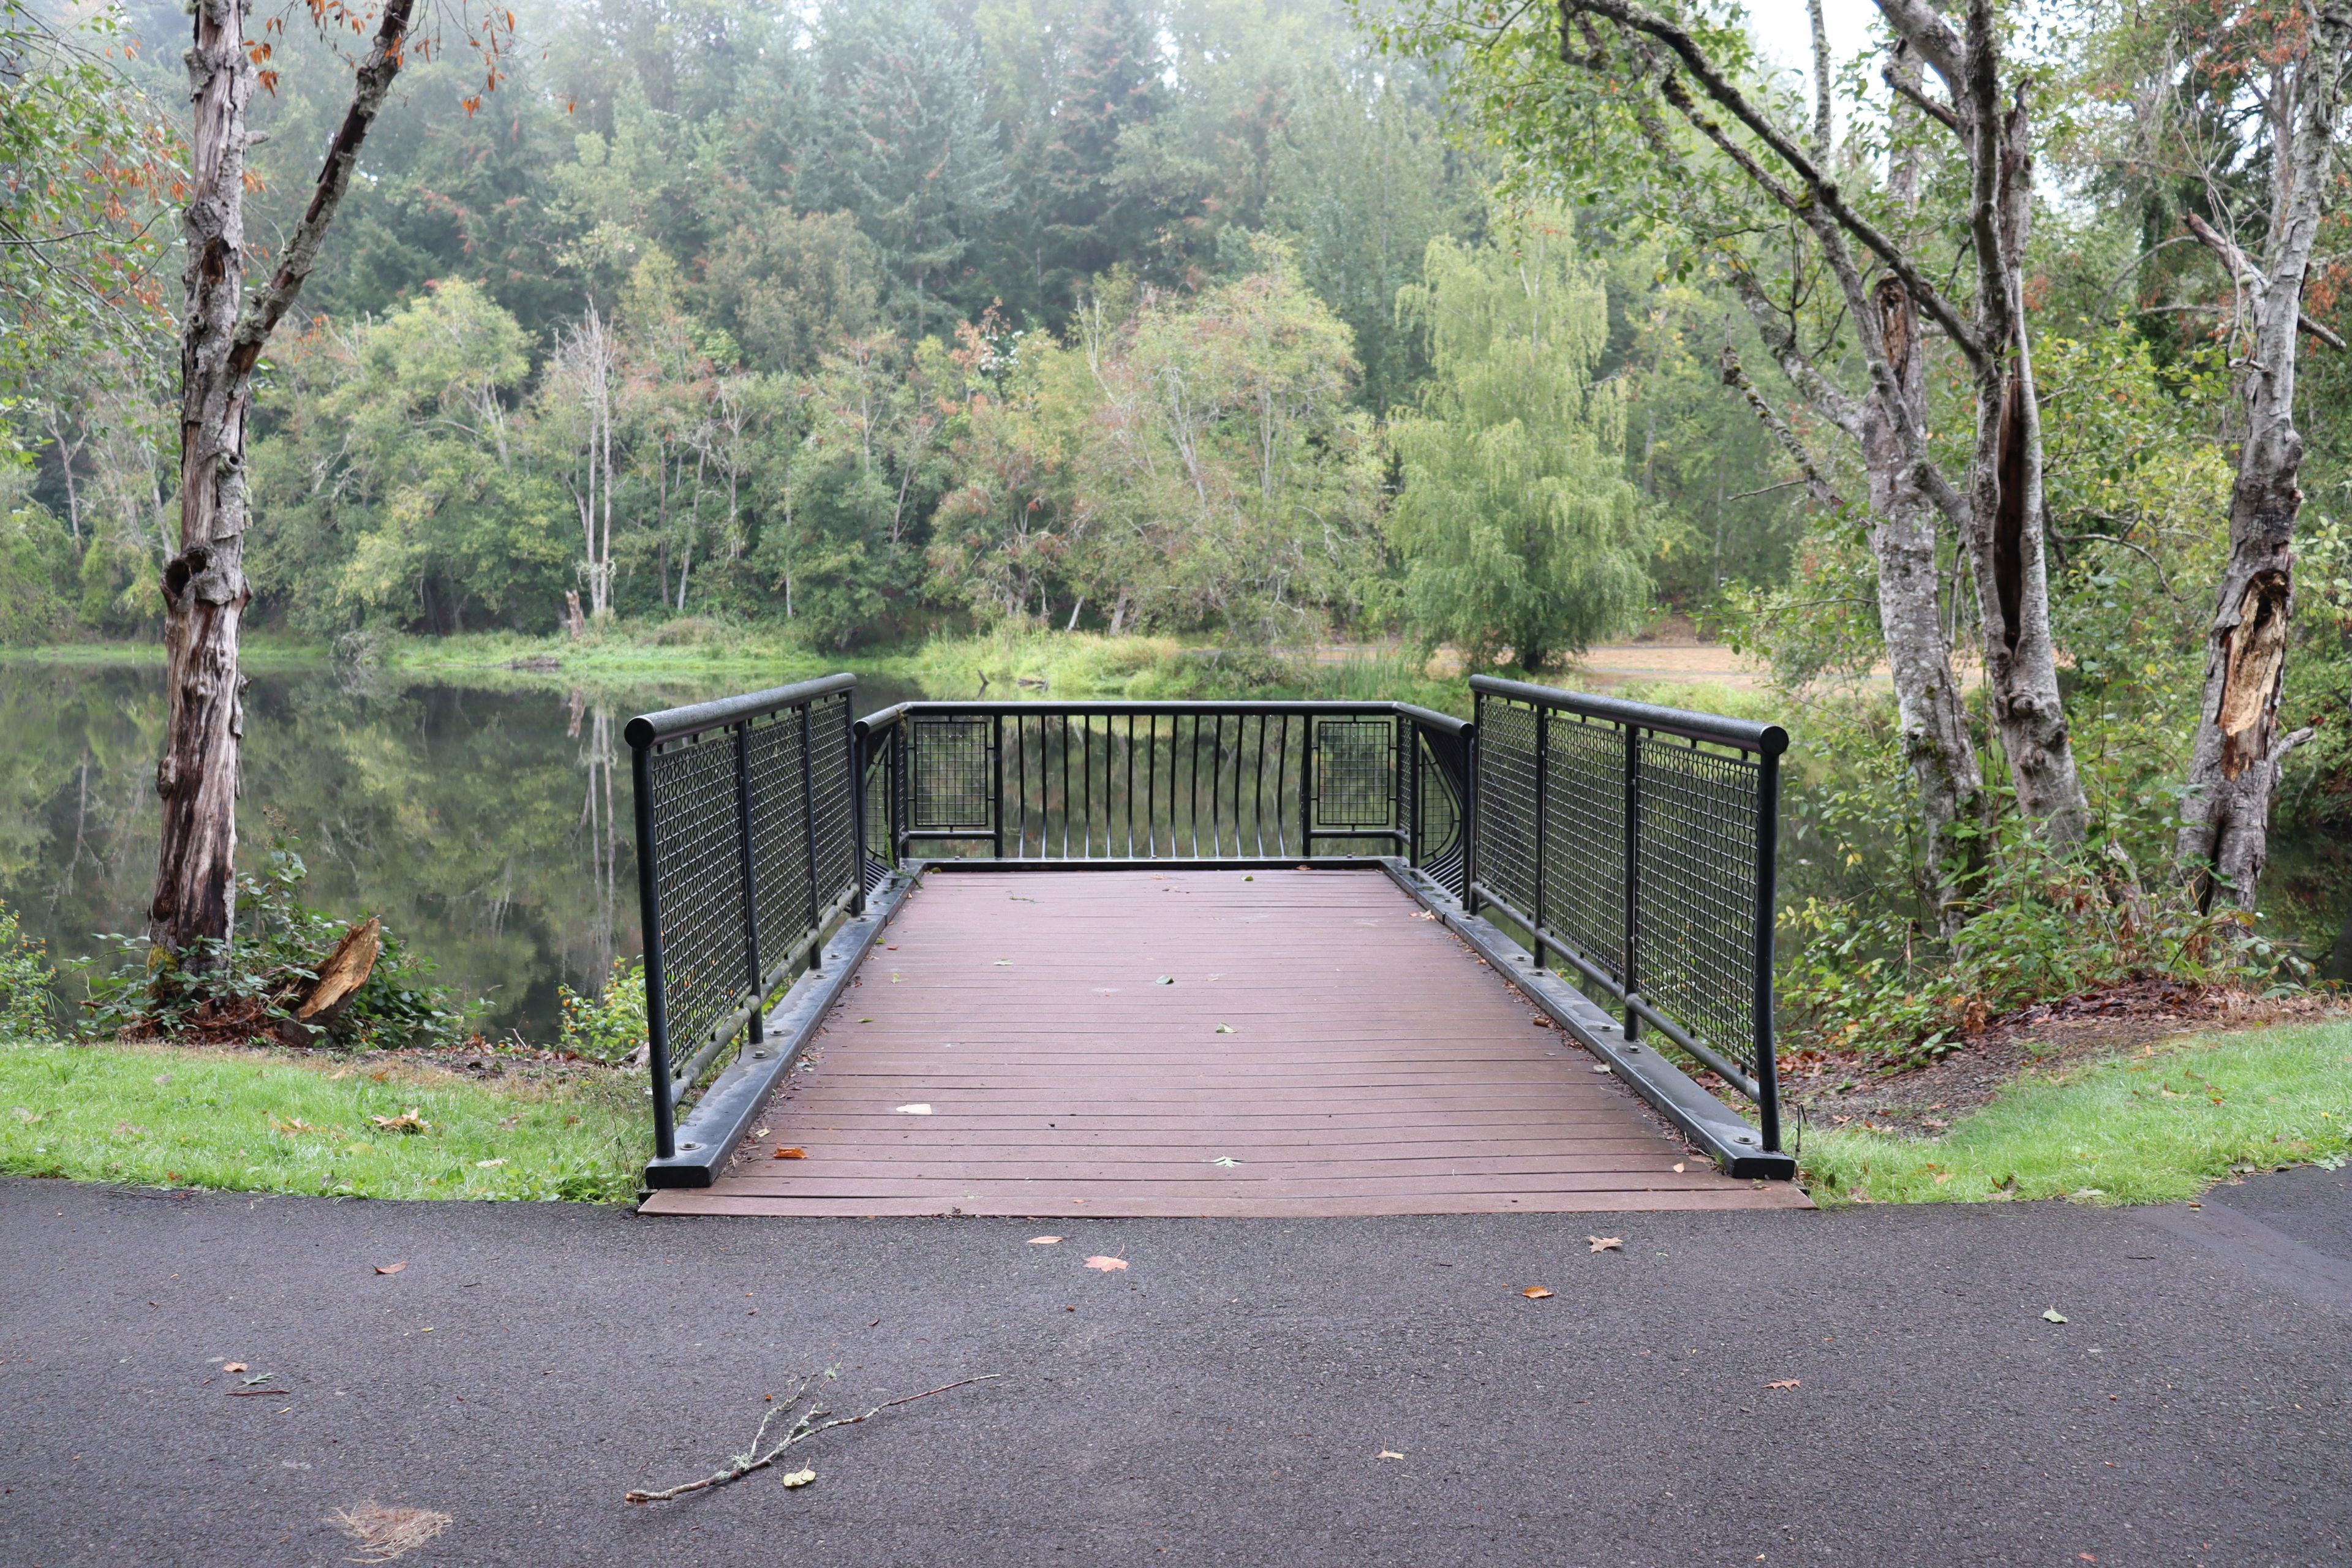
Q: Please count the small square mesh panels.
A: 2